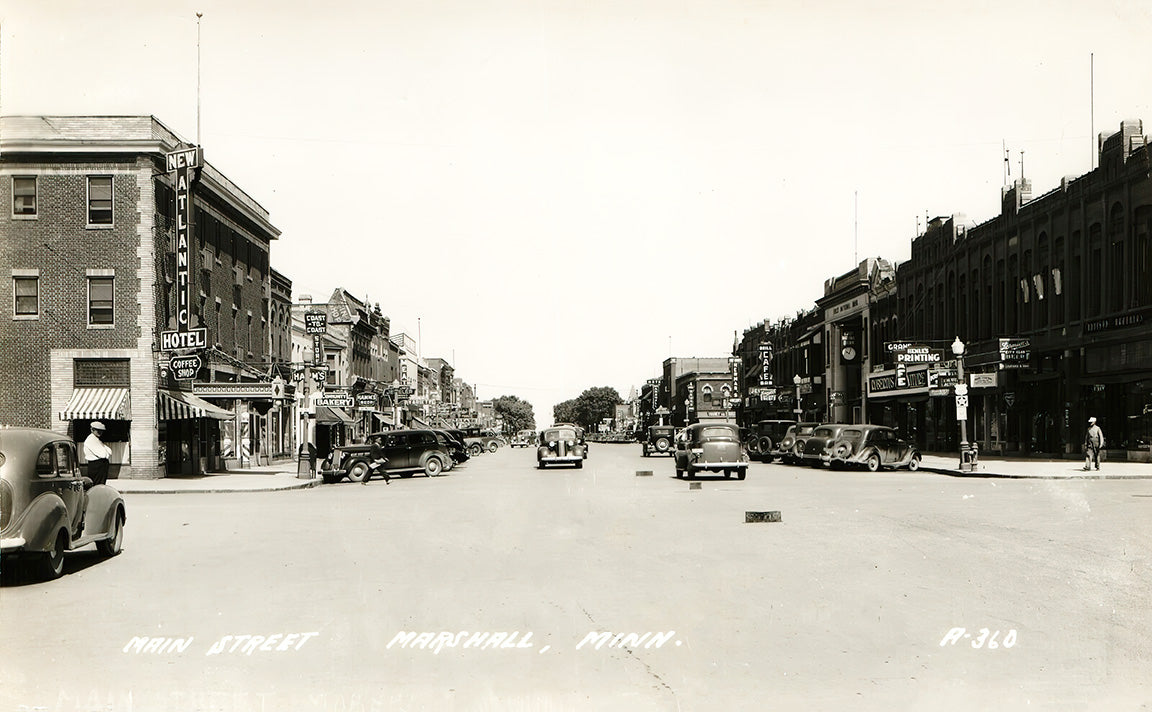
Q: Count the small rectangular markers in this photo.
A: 3